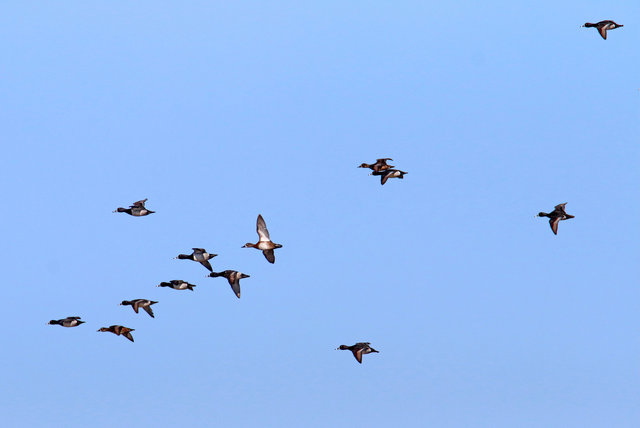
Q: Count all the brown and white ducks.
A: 1